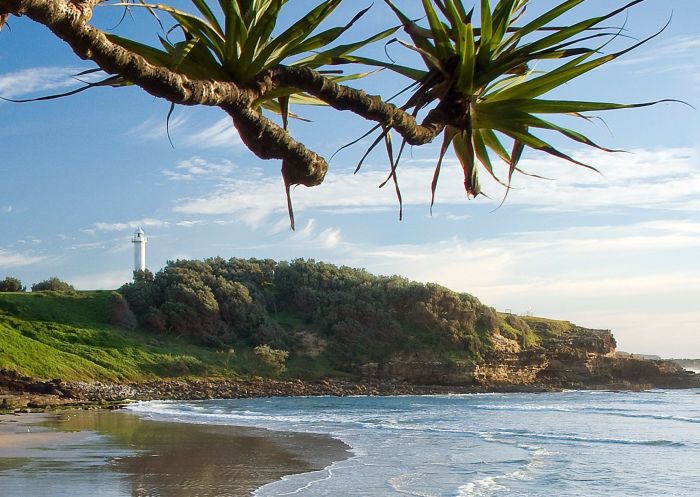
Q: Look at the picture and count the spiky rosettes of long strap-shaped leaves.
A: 2